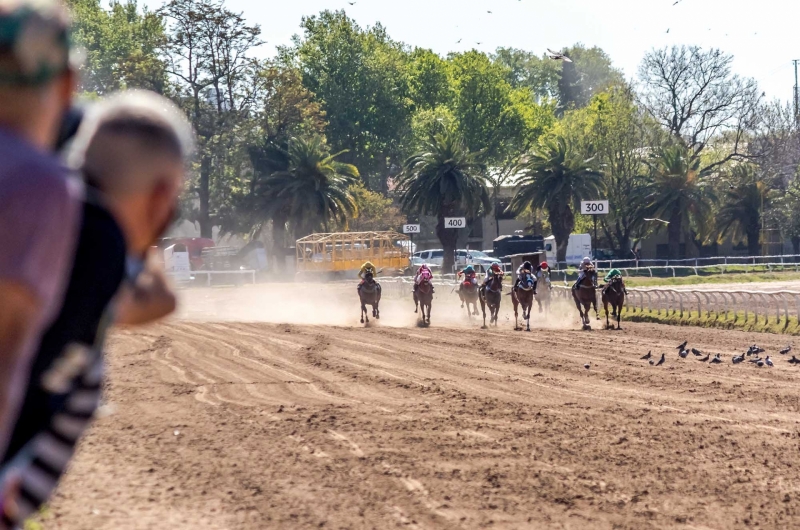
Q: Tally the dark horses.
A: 7